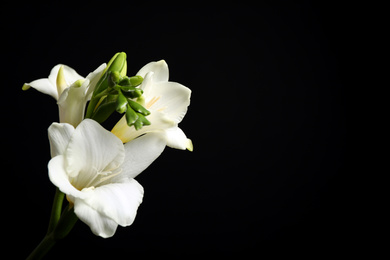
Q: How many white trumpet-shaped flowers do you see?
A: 3